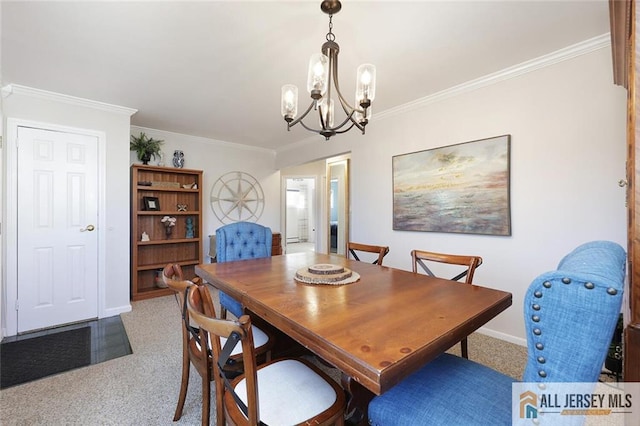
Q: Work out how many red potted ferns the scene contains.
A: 0